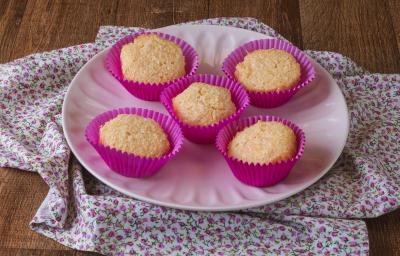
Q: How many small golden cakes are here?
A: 5